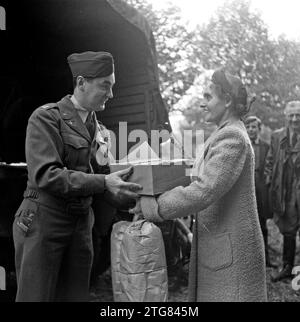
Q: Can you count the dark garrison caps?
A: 1